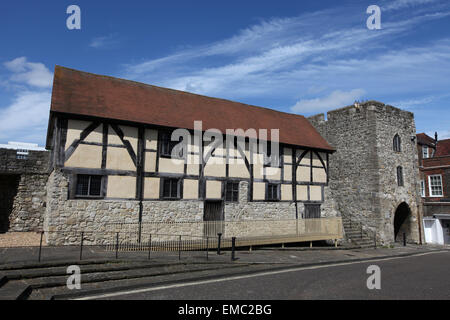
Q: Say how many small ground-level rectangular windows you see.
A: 4